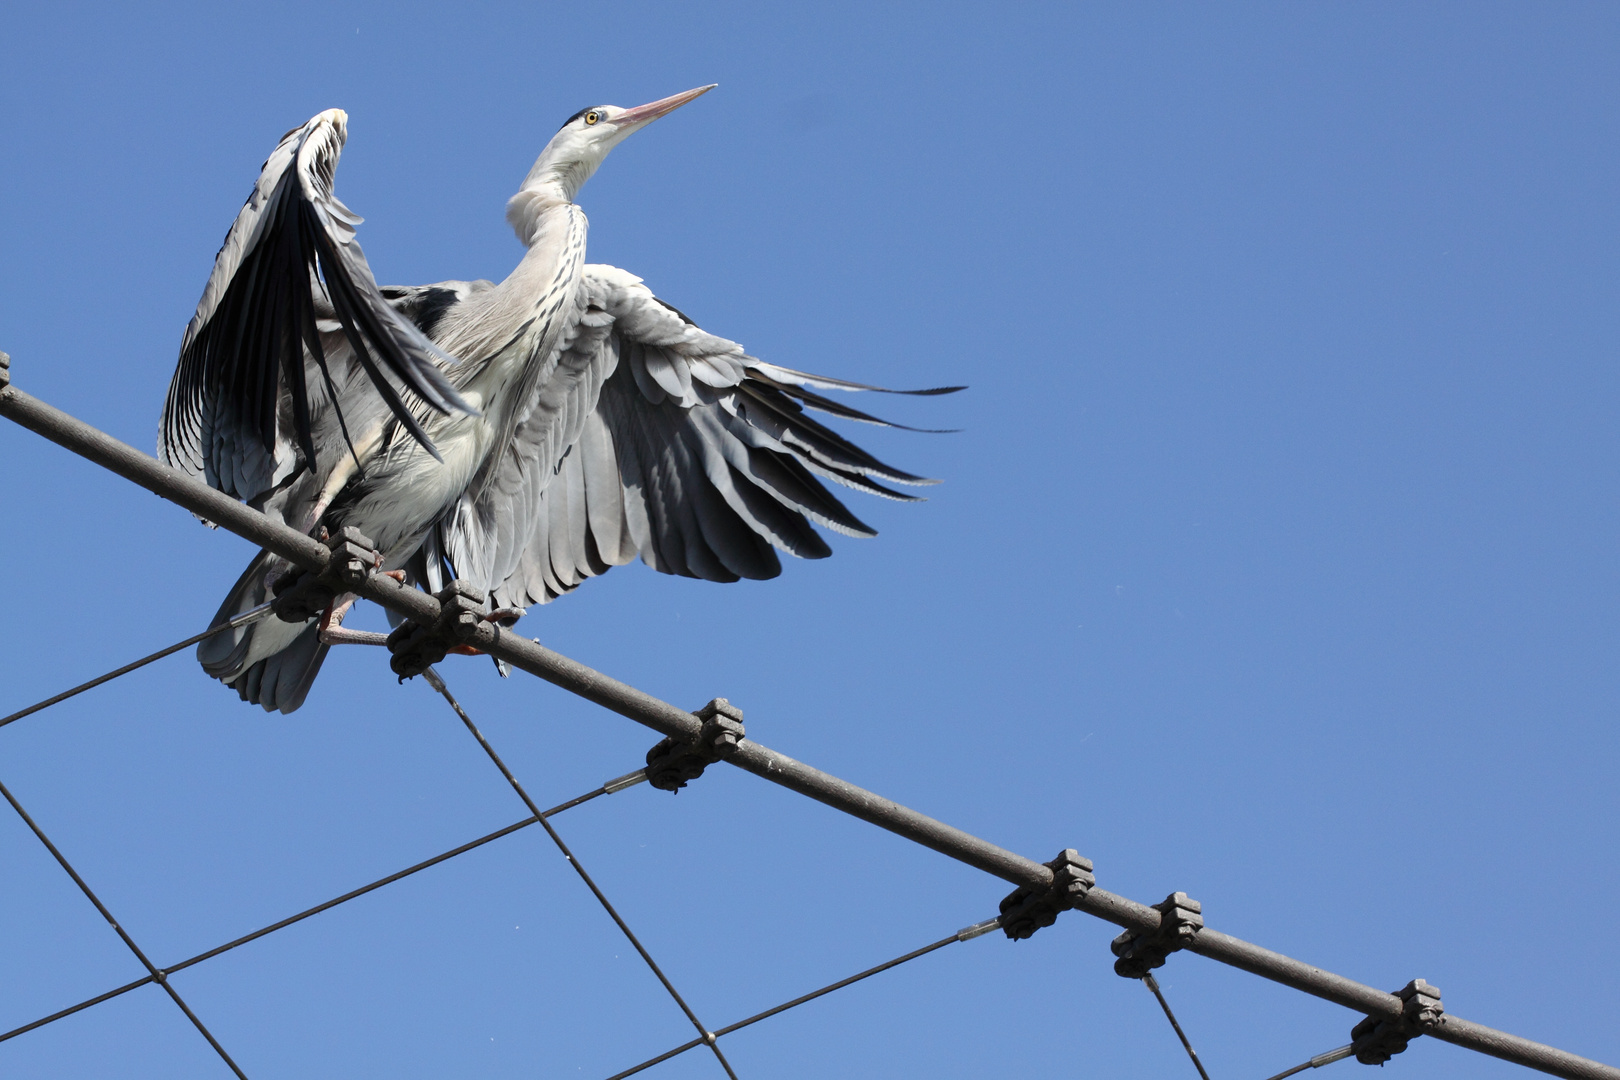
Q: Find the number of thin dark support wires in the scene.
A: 7